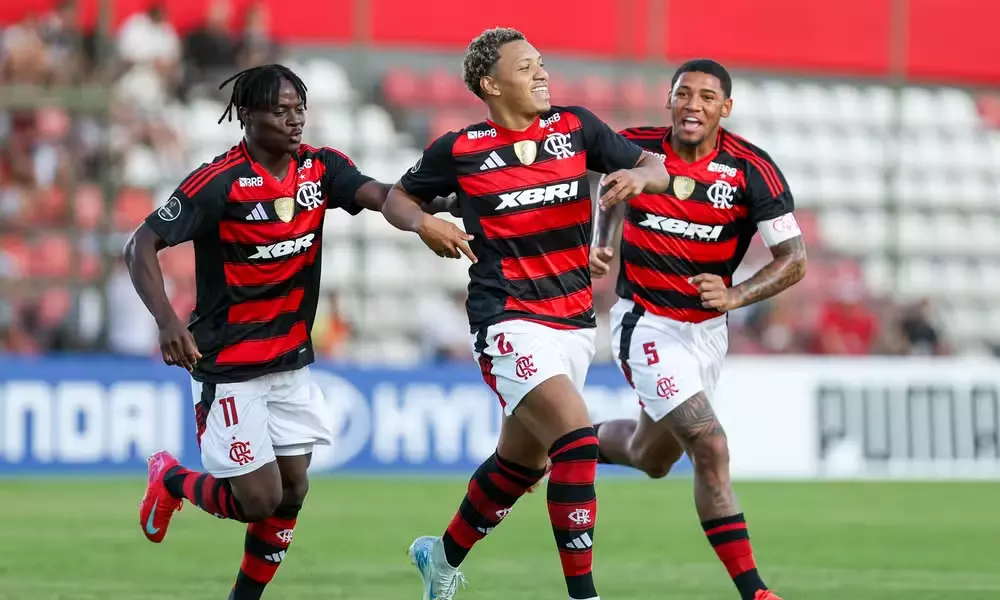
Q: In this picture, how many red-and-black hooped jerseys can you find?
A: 3